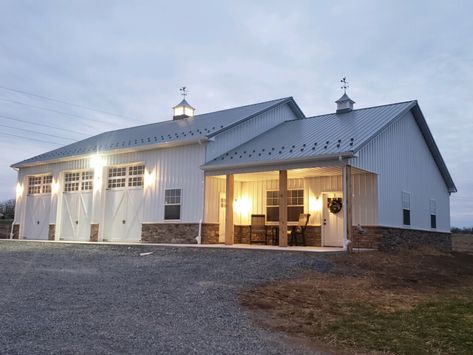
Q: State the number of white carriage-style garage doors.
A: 3